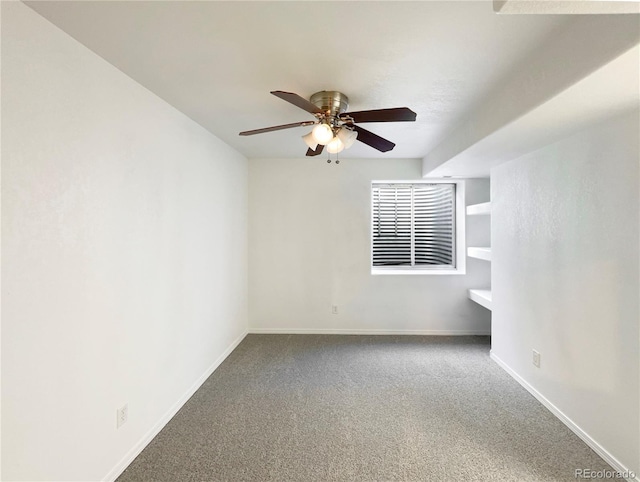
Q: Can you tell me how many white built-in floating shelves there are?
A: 3